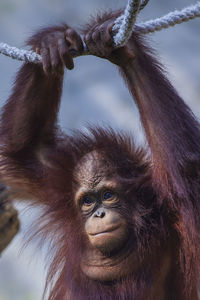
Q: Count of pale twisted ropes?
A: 2